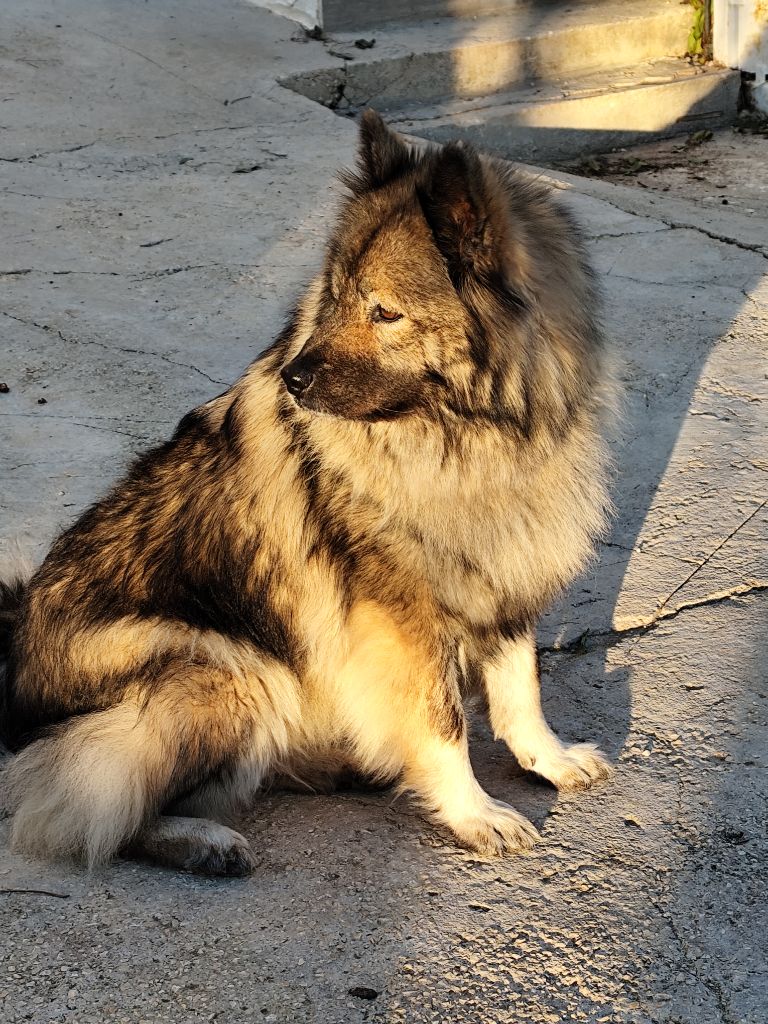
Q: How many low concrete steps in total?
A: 2